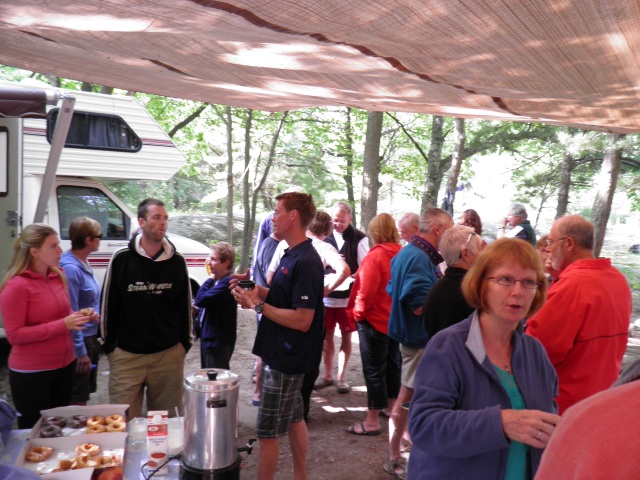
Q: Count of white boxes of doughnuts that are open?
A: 2